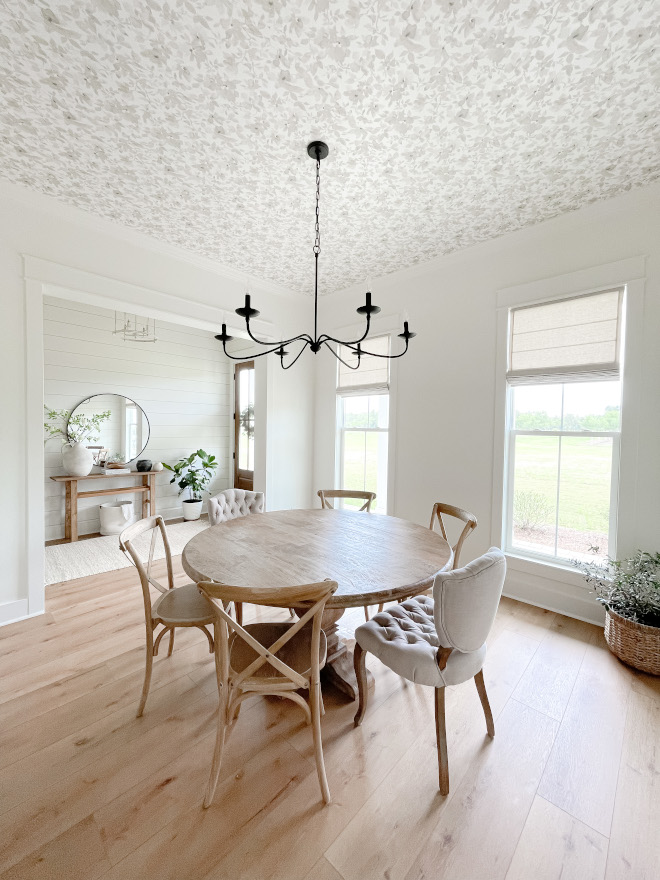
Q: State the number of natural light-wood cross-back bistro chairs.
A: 4